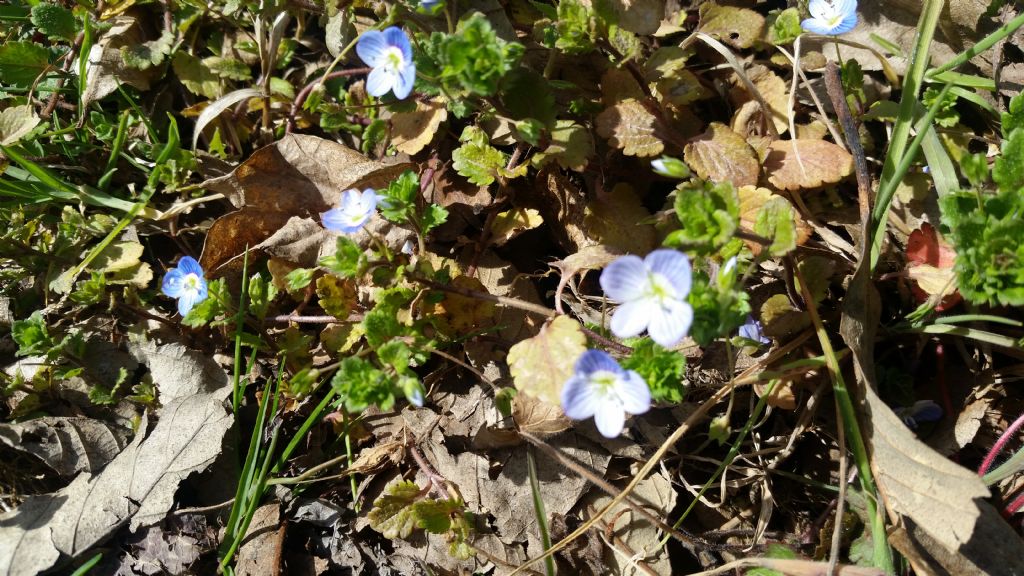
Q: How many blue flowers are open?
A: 6